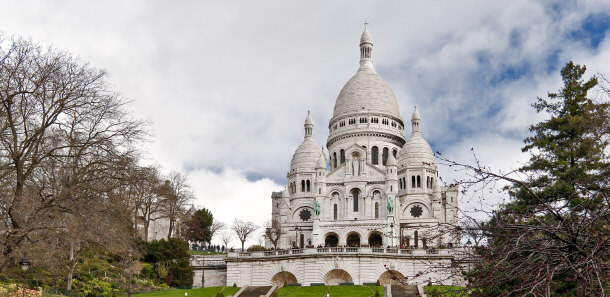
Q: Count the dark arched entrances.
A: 3